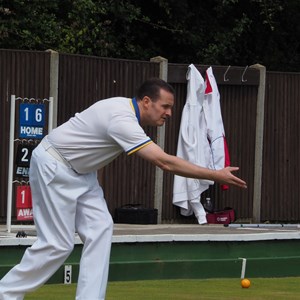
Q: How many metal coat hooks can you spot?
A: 2